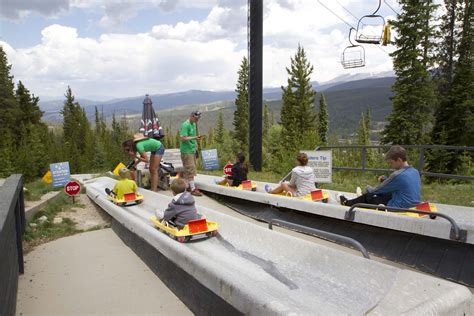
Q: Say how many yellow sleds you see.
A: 5